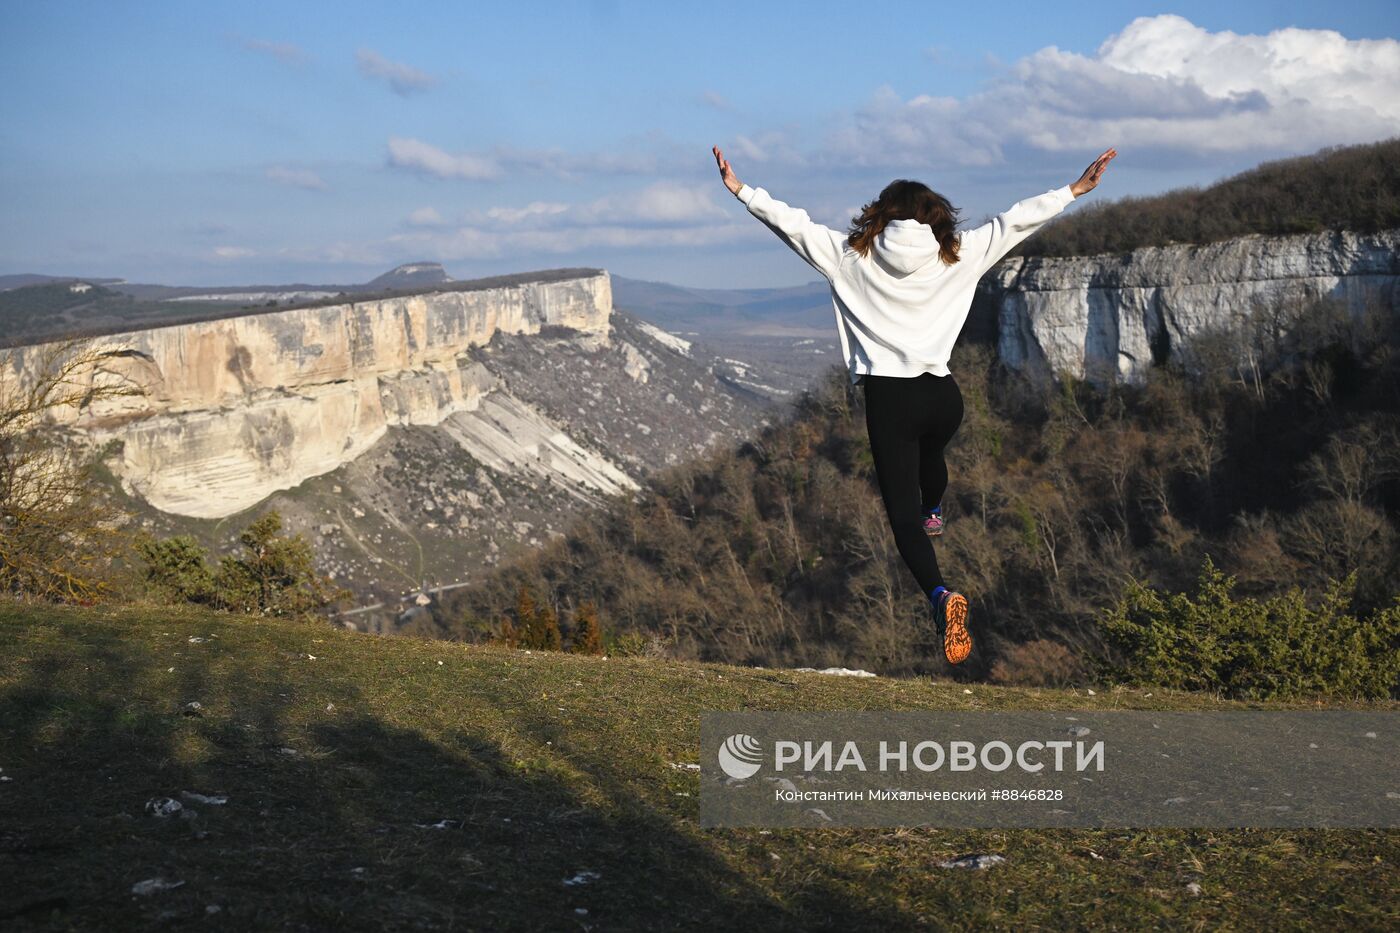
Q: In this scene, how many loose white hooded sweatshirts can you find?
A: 1